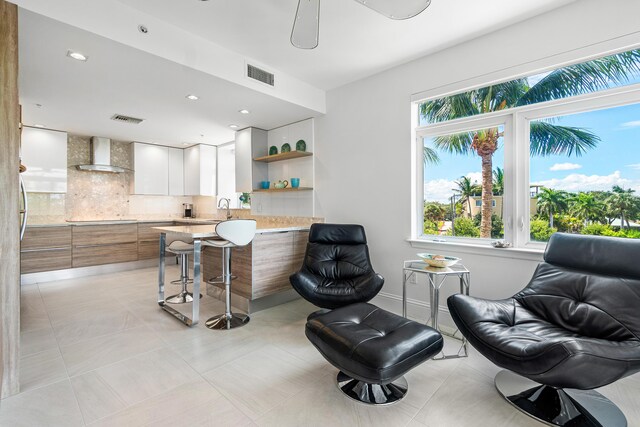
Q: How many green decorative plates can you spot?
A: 3